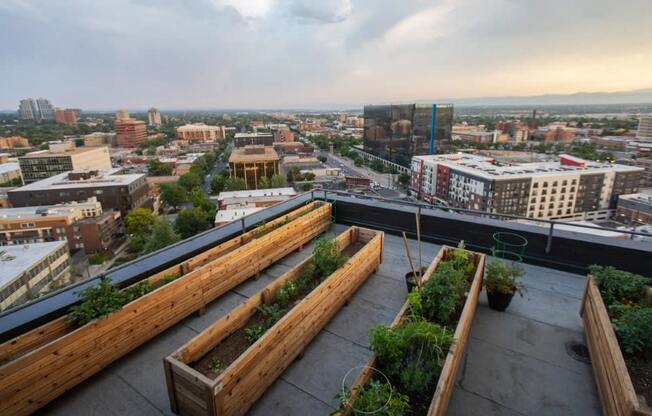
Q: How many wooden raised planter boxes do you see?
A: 4